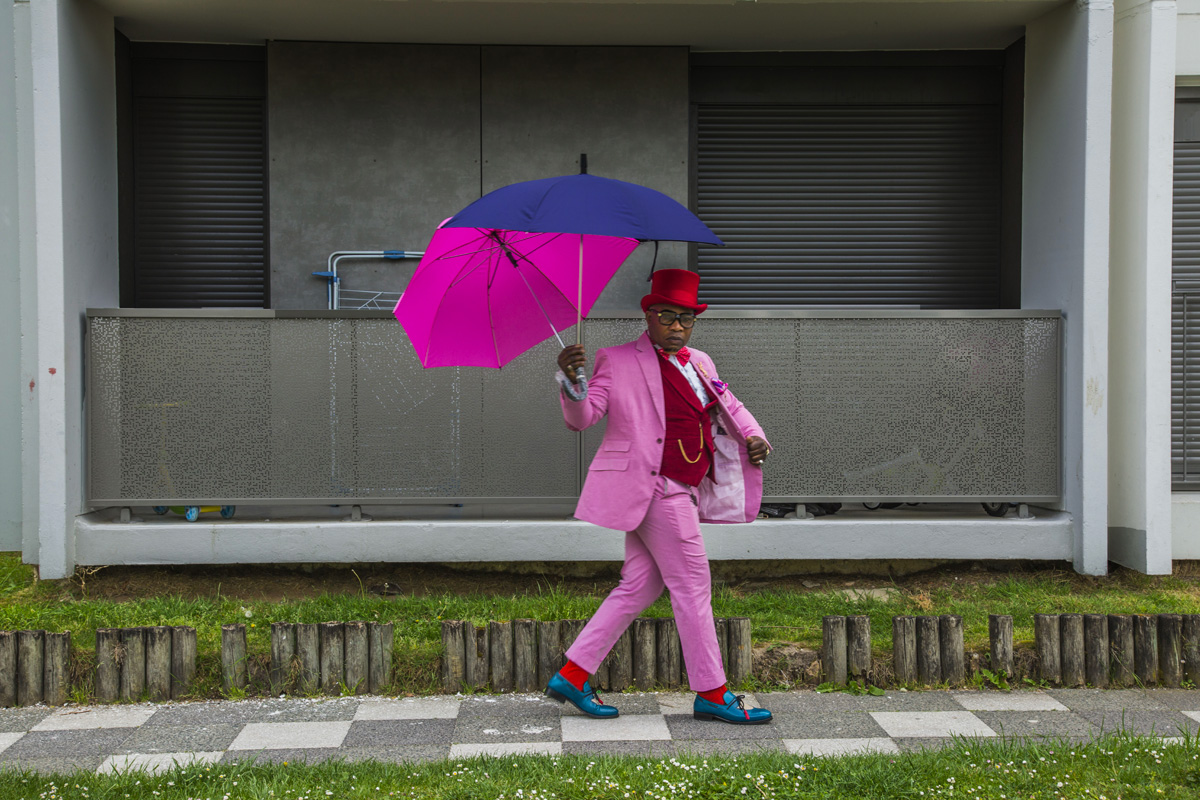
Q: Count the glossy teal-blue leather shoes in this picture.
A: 2